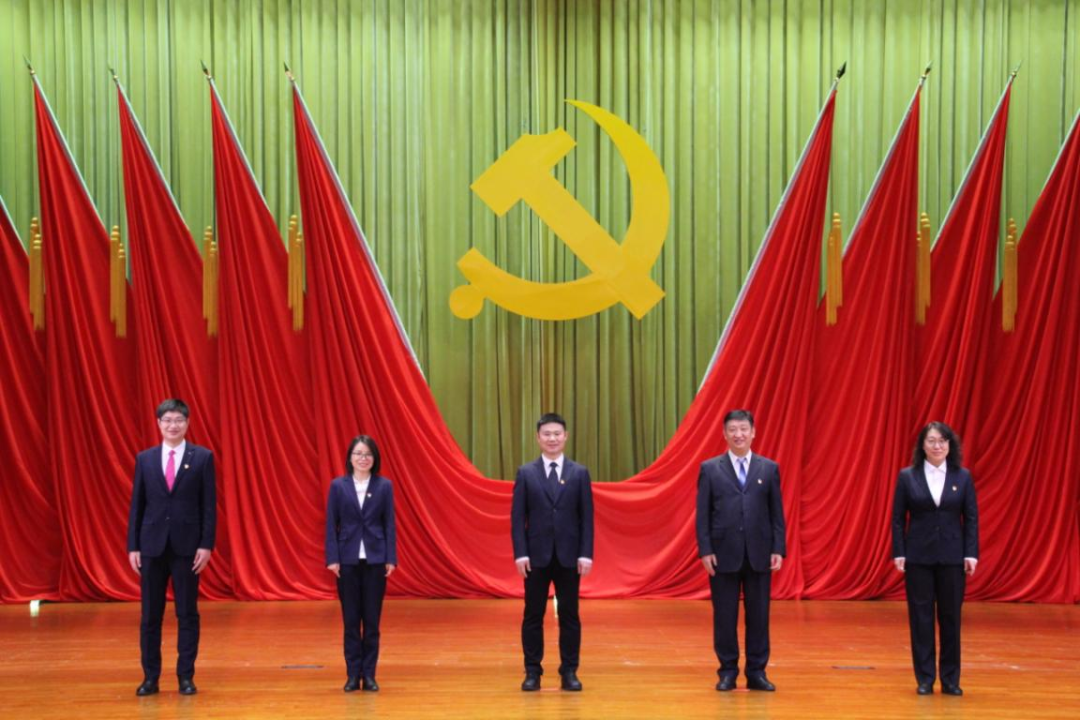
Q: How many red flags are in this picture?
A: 9